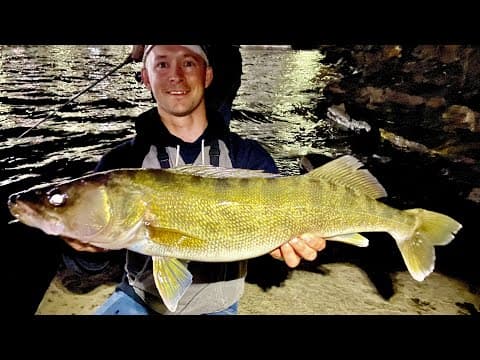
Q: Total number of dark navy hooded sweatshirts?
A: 1